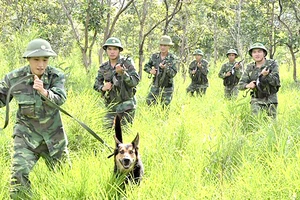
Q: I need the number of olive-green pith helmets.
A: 6